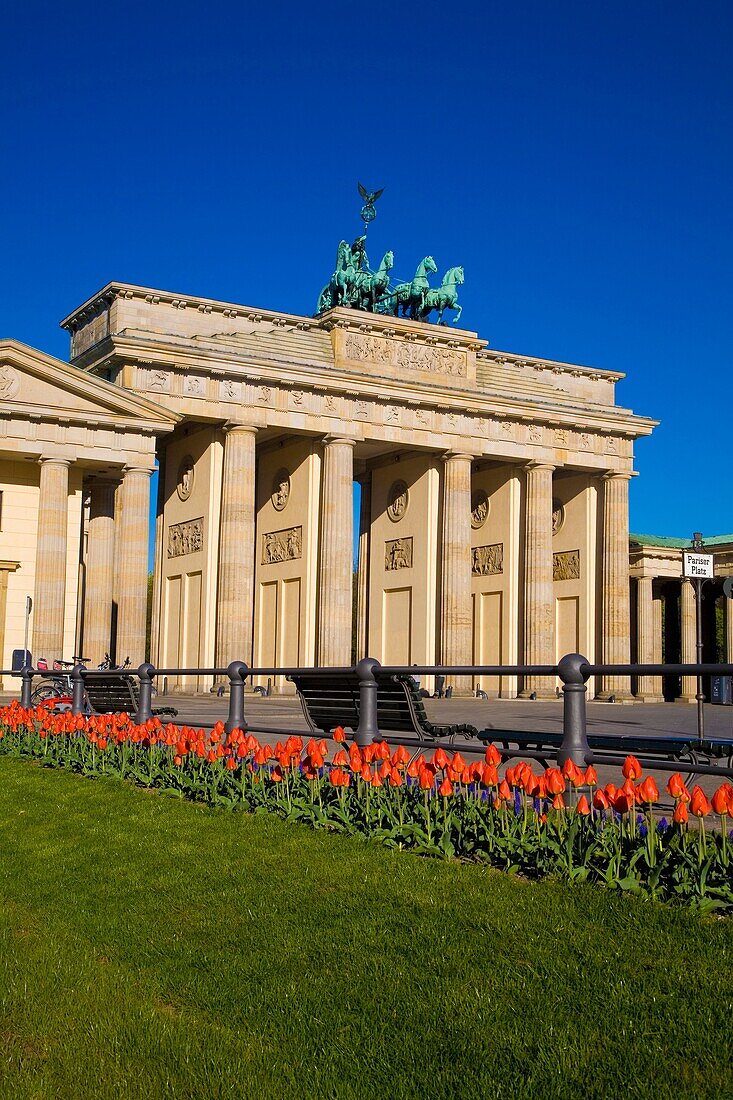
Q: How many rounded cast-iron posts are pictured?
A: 6